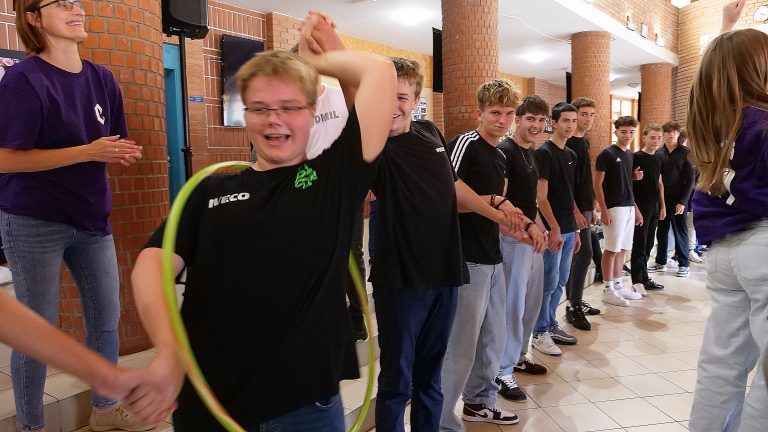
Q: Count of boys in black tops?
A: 9